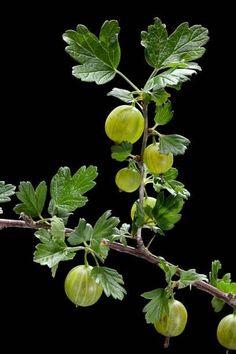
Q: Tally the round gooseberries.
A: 7